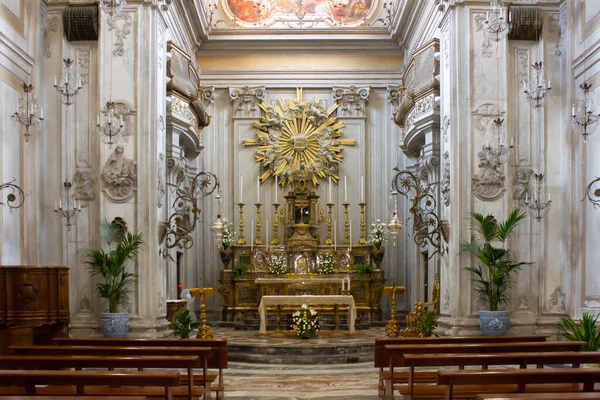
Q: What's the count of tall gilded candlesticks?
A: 6